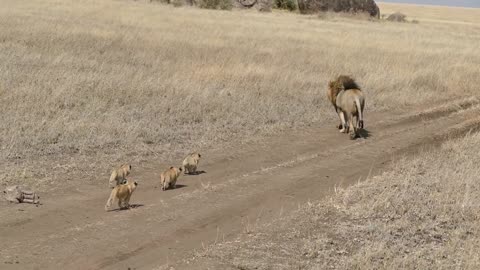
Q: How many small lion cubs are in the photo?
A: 4